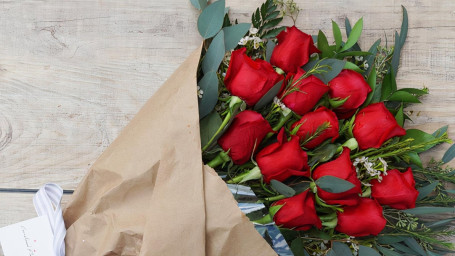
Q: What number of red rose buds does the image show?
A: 12